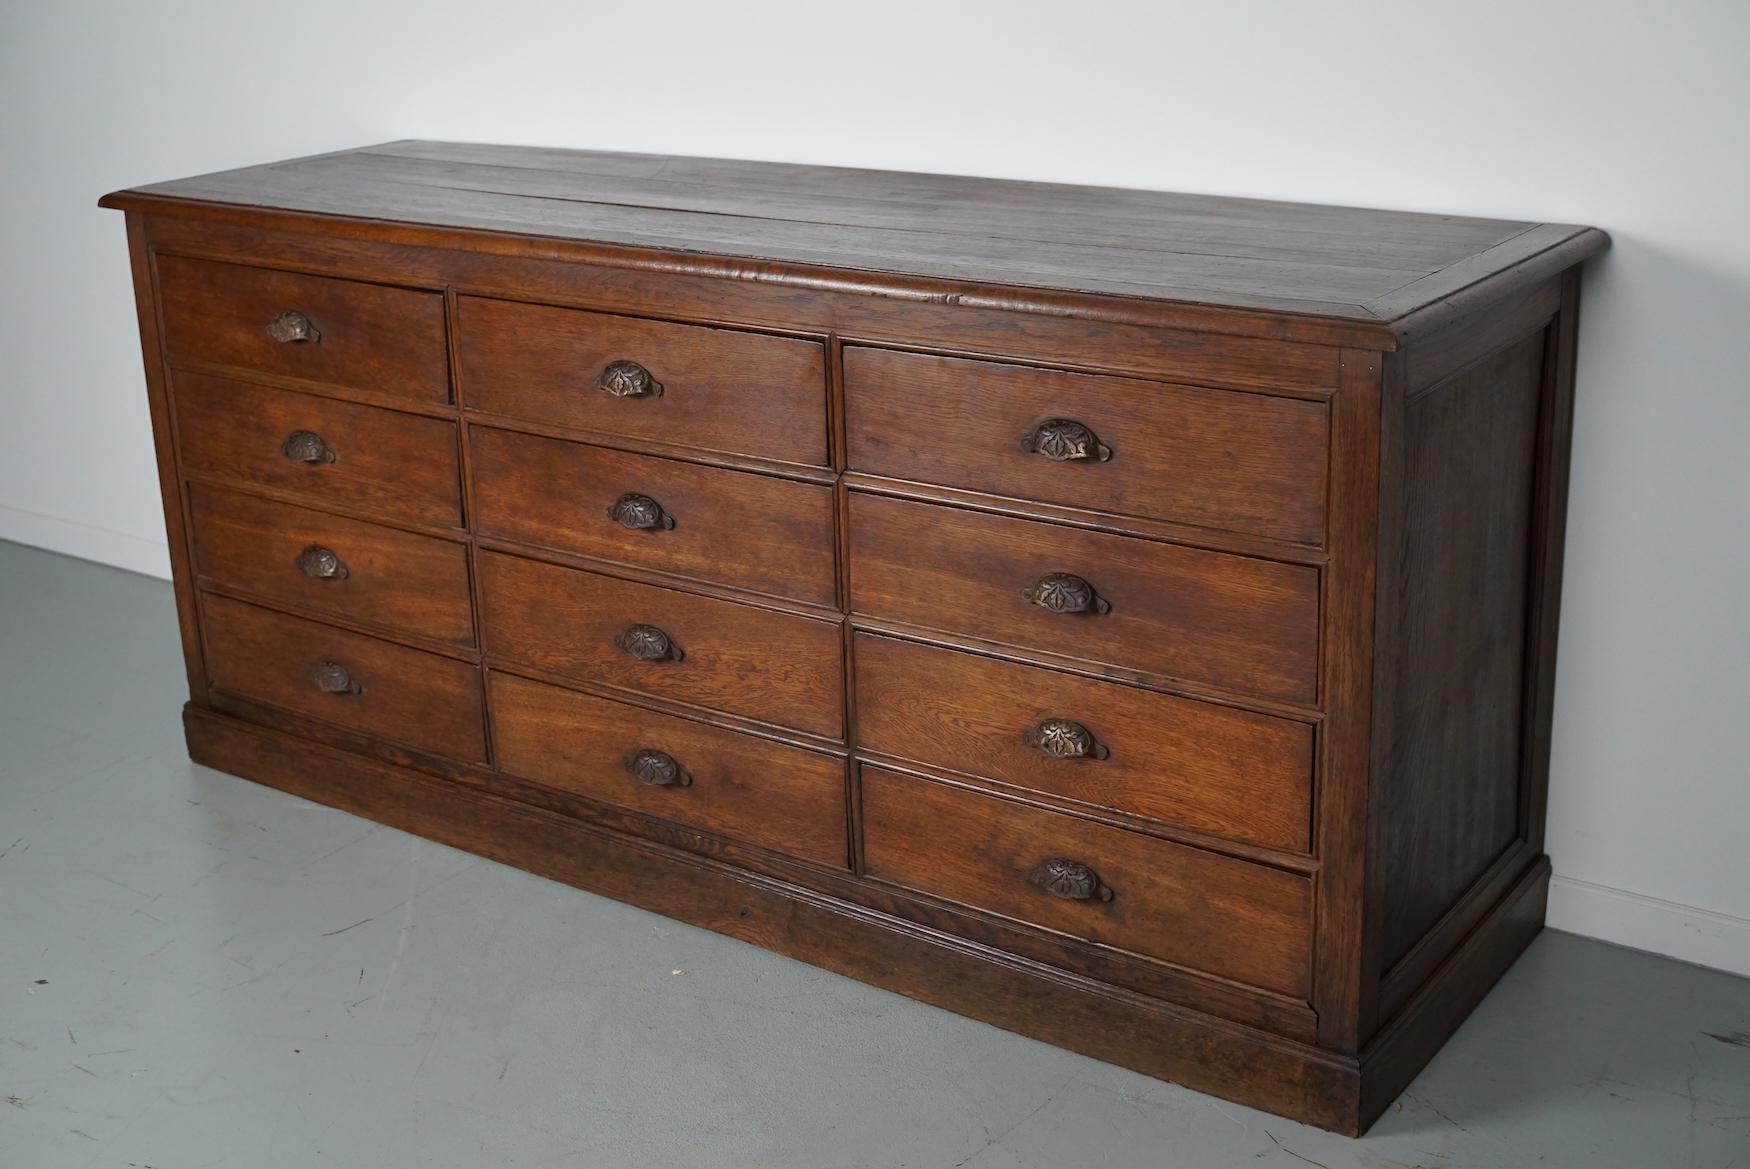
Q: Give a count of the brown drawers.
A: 12